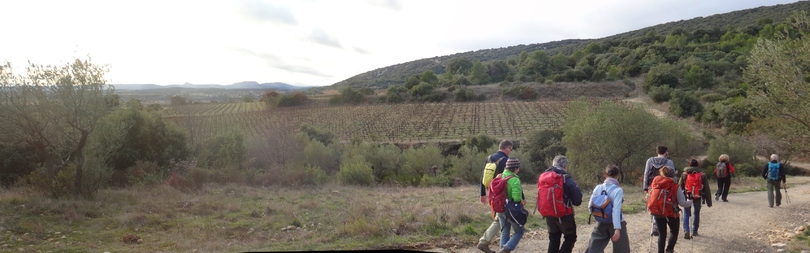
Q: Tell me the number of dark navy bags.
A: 1